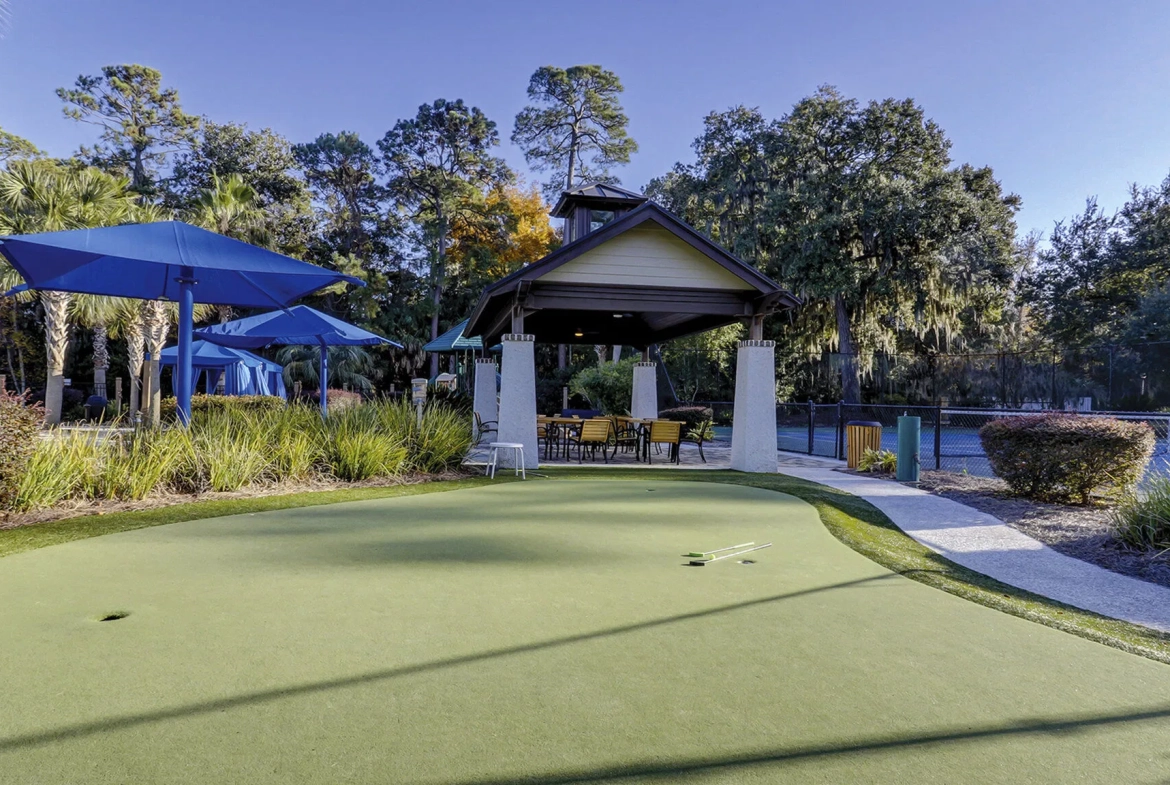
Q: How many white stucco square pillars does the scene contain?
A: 4